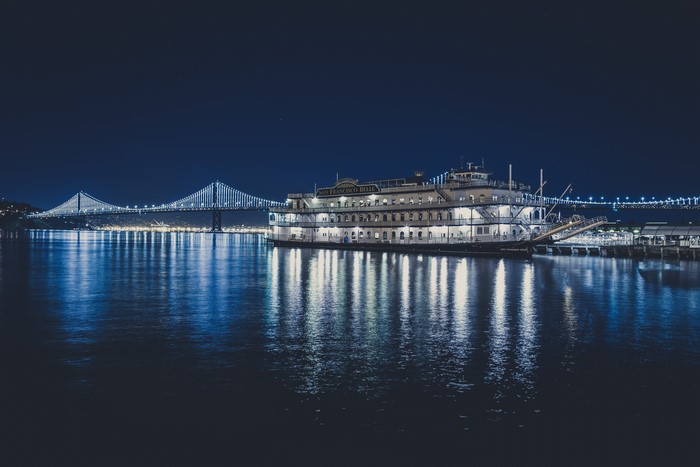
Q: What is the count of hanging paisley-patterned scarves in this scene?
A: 0